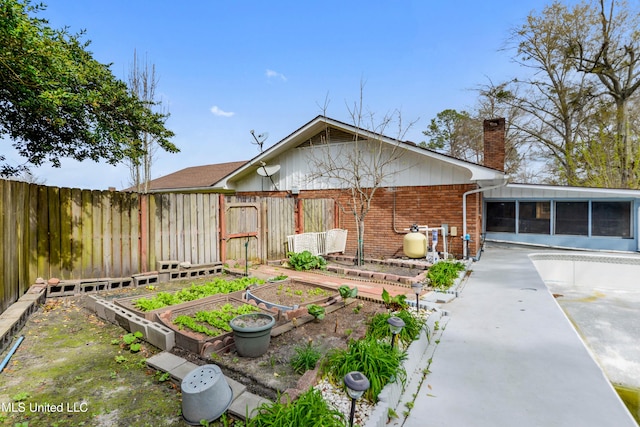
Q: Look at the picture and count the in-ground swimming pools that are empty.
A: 1